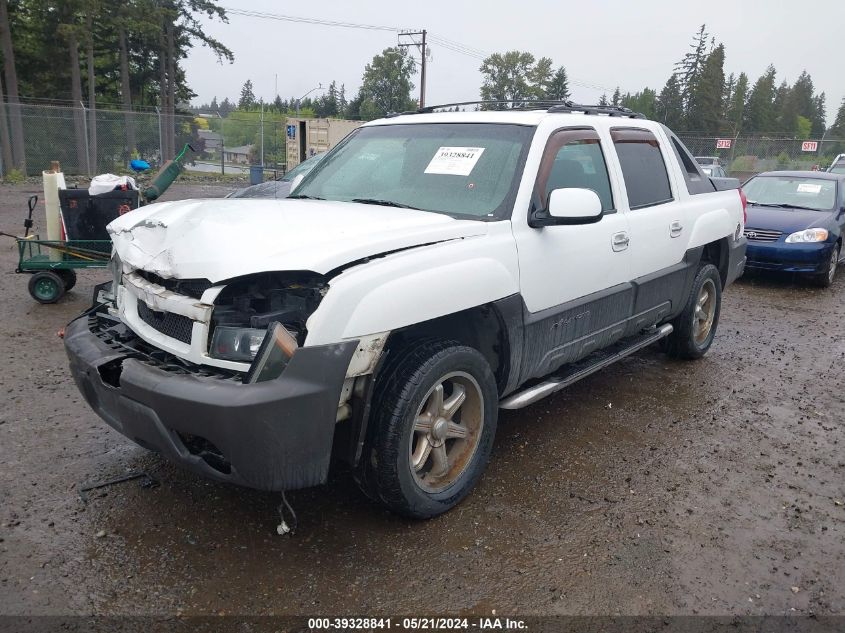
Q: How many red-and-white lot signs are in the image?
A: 2